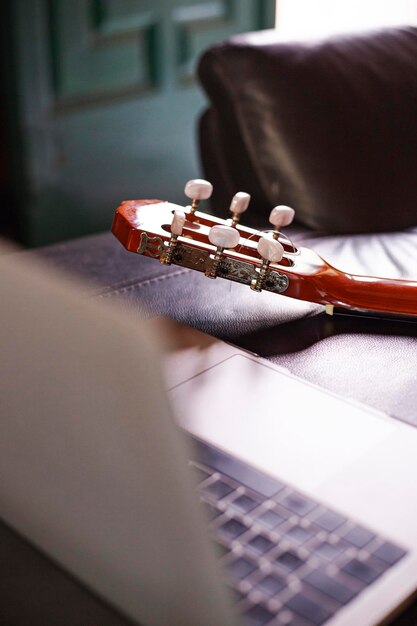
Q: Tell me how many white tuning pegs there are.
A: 6